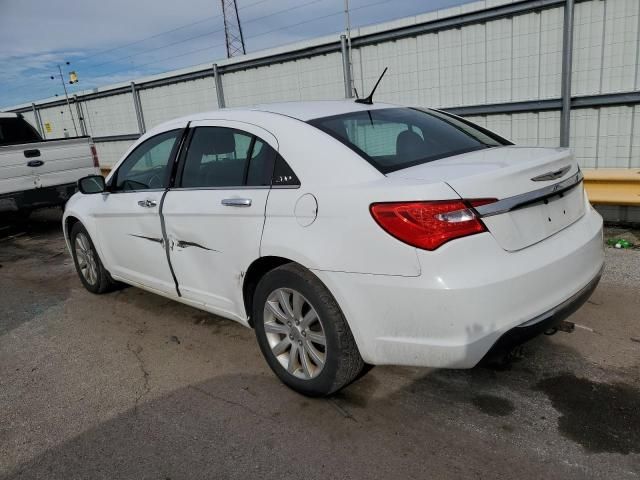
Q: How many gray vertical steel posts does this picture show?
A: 6